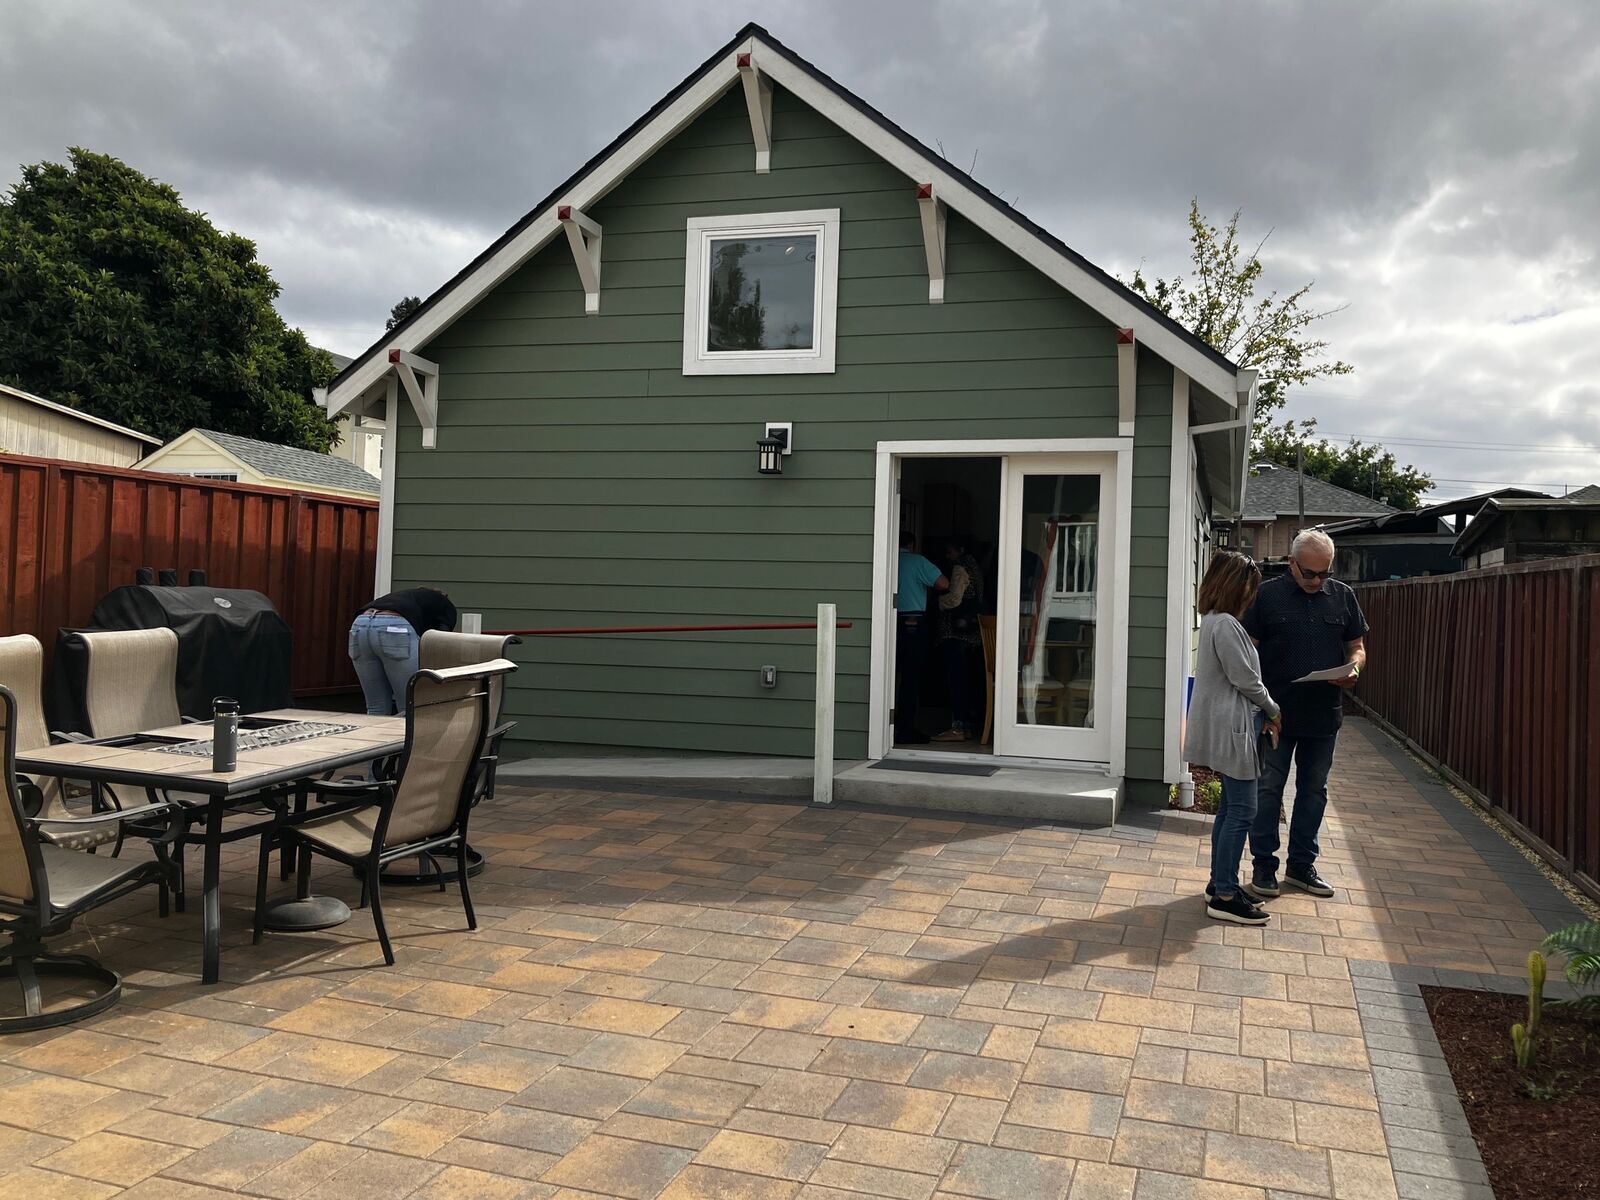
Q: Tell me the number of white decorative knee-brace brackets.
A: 5